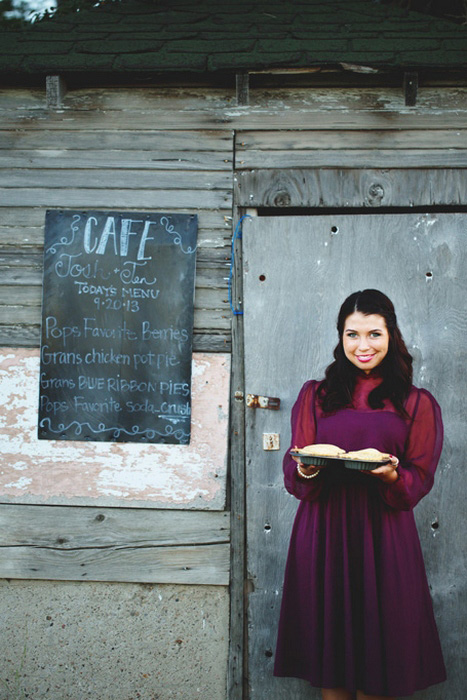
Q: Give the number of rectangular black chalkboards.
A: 1